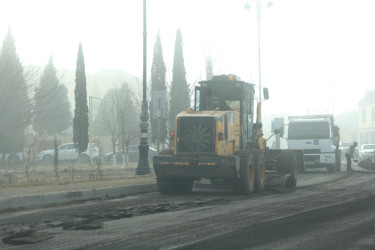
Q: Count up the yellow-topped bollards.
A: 0